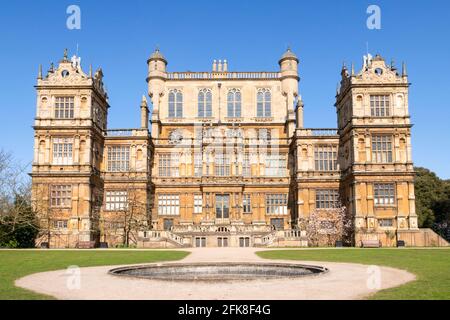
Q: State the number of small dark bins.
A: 4